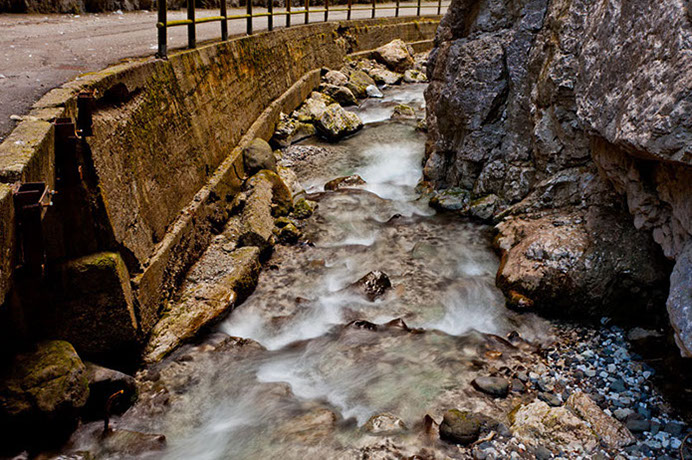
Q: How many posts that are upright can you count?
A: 13